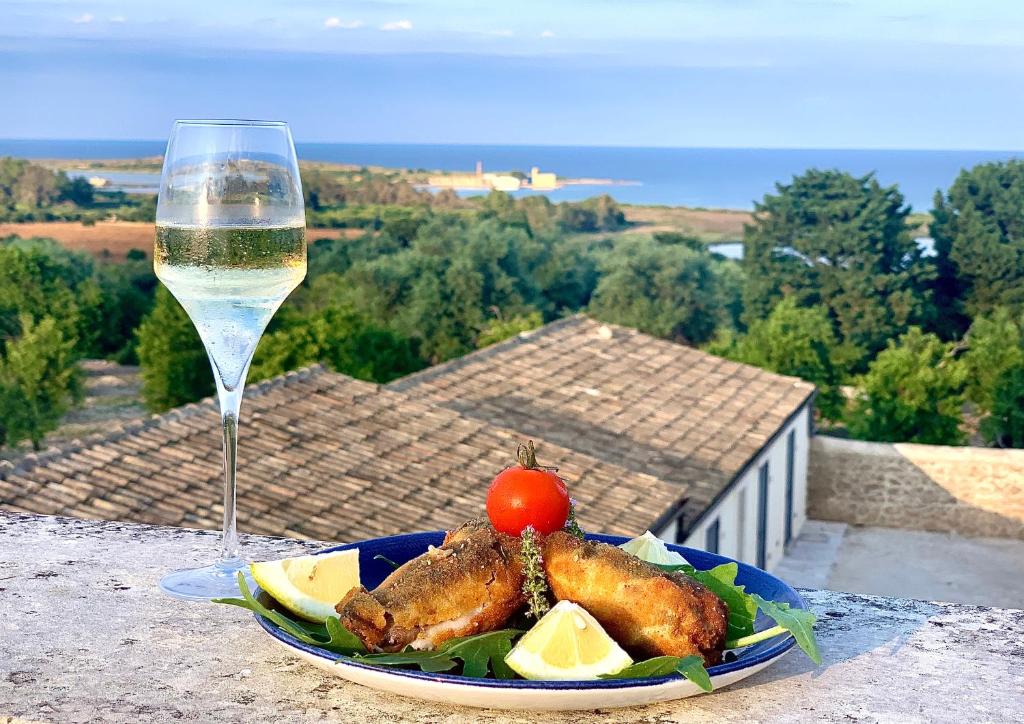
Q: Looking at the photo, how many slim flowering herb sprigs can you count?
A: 2